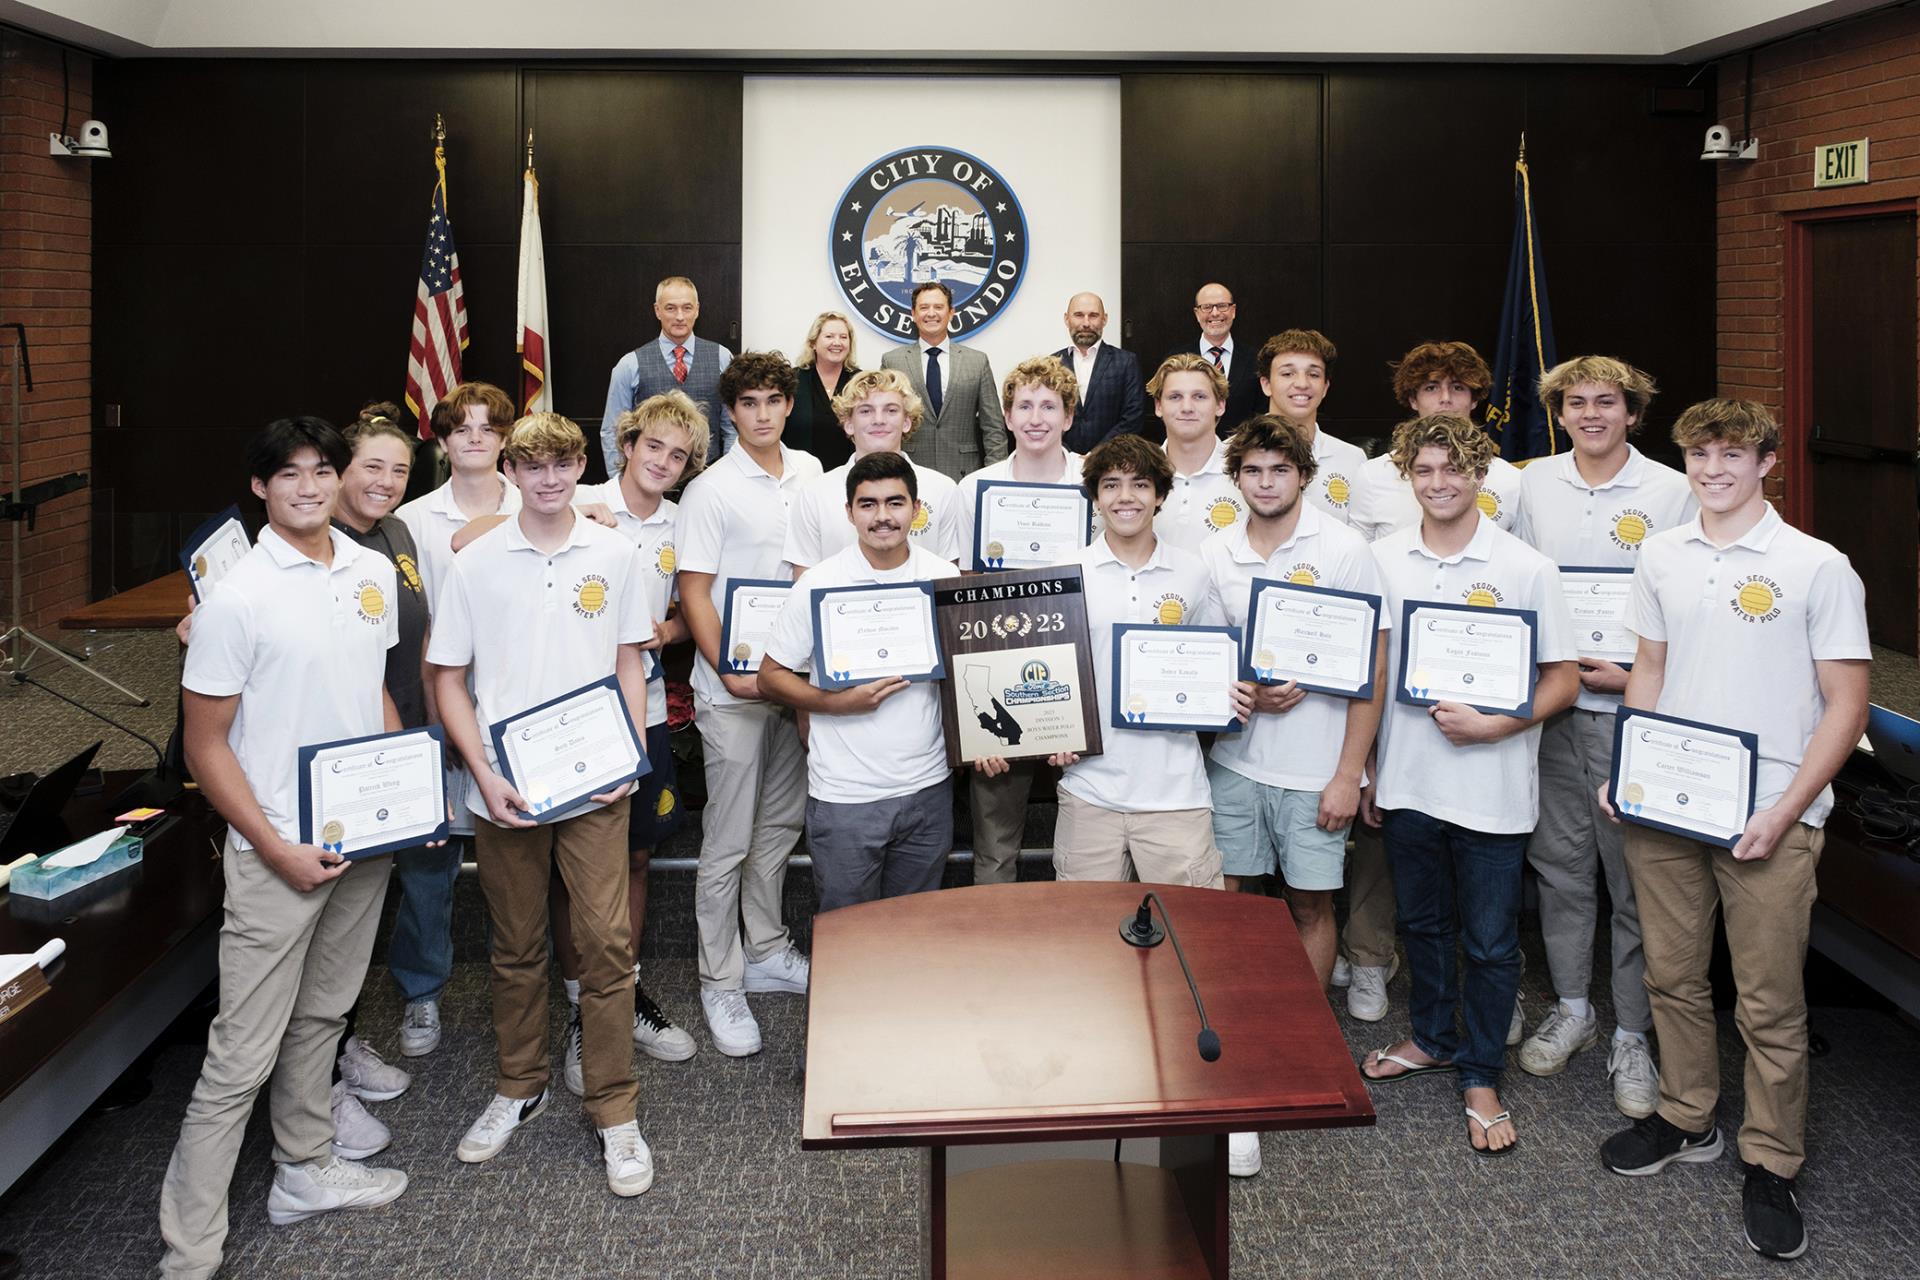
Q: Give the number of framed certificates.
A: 12